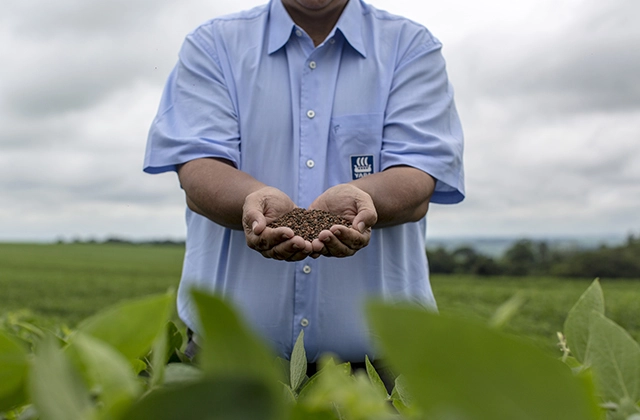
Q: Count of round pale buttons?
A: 6